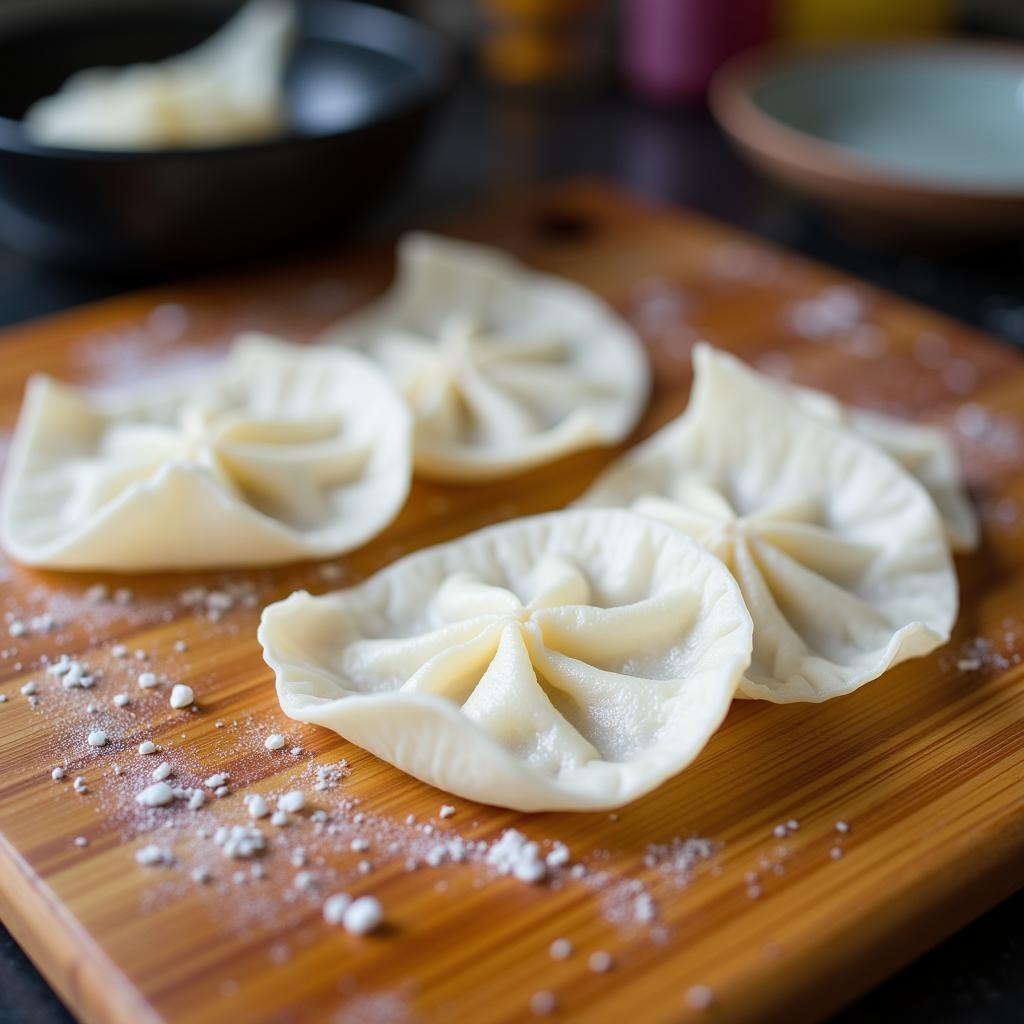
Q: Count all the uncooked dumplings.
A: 5